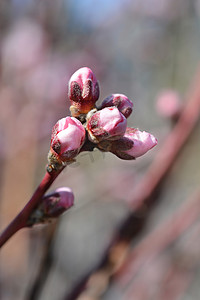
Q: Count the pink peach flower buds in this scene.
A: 6